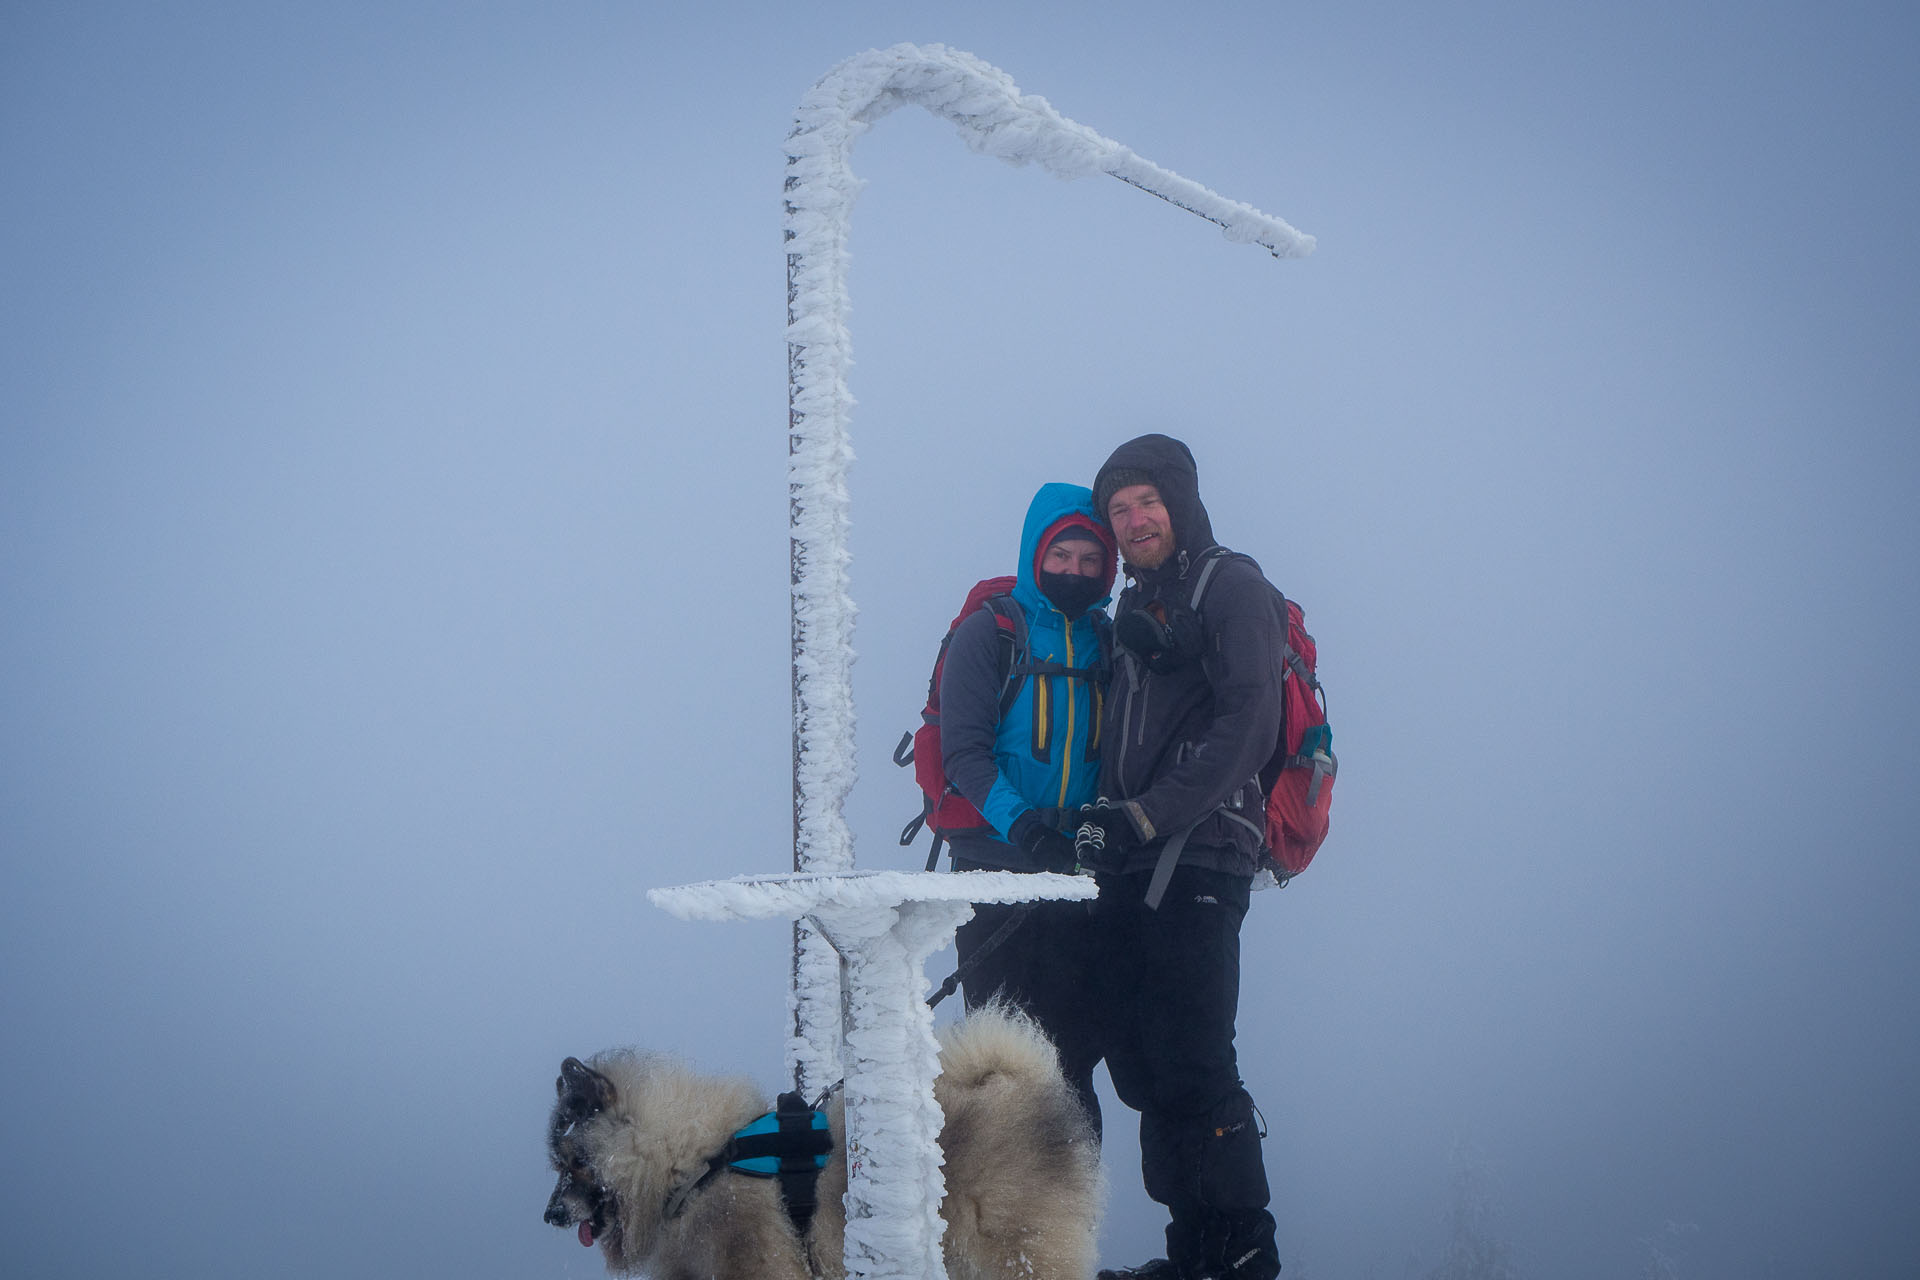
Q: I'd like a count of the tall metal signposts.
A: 1